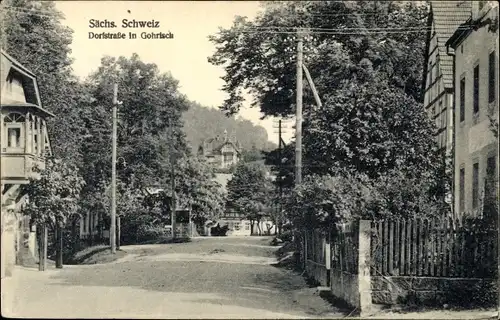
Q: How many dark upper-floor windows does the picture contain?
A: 3